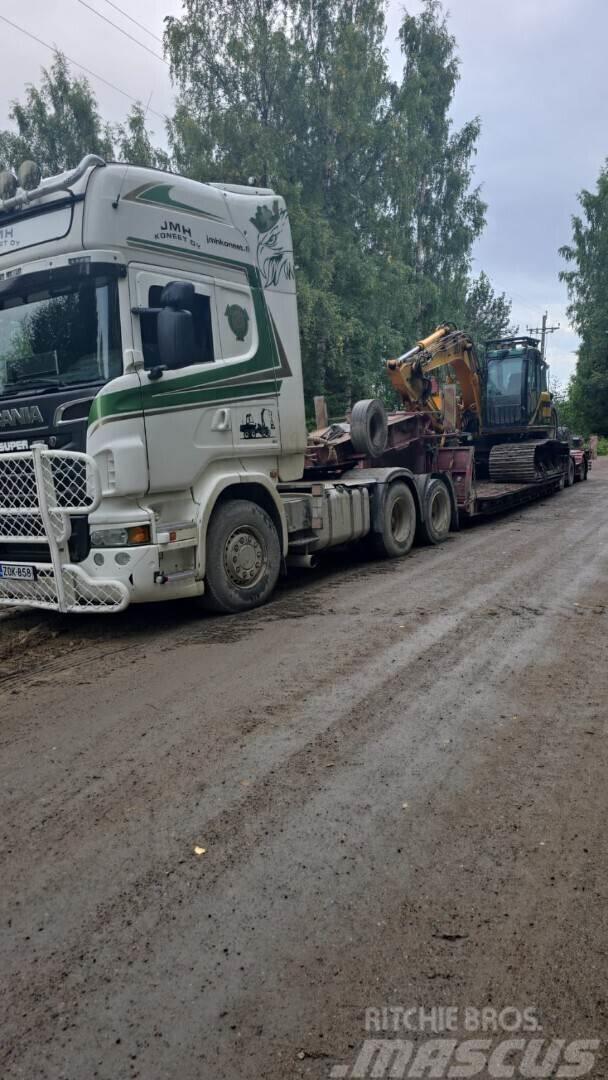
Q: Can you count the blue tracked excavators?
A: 0